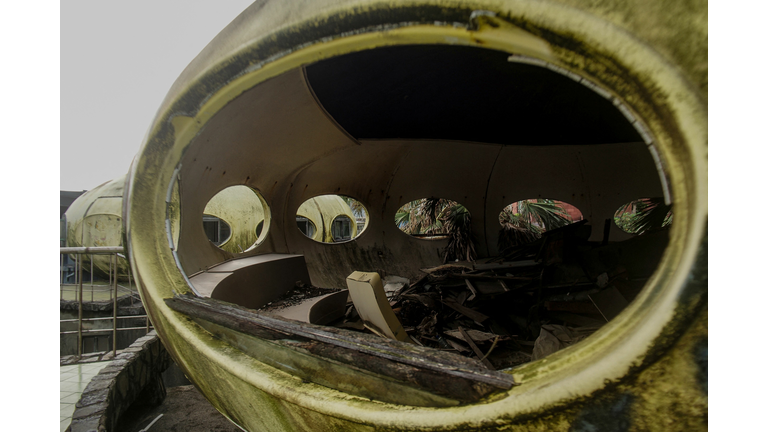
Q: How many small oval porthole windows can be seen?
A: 5